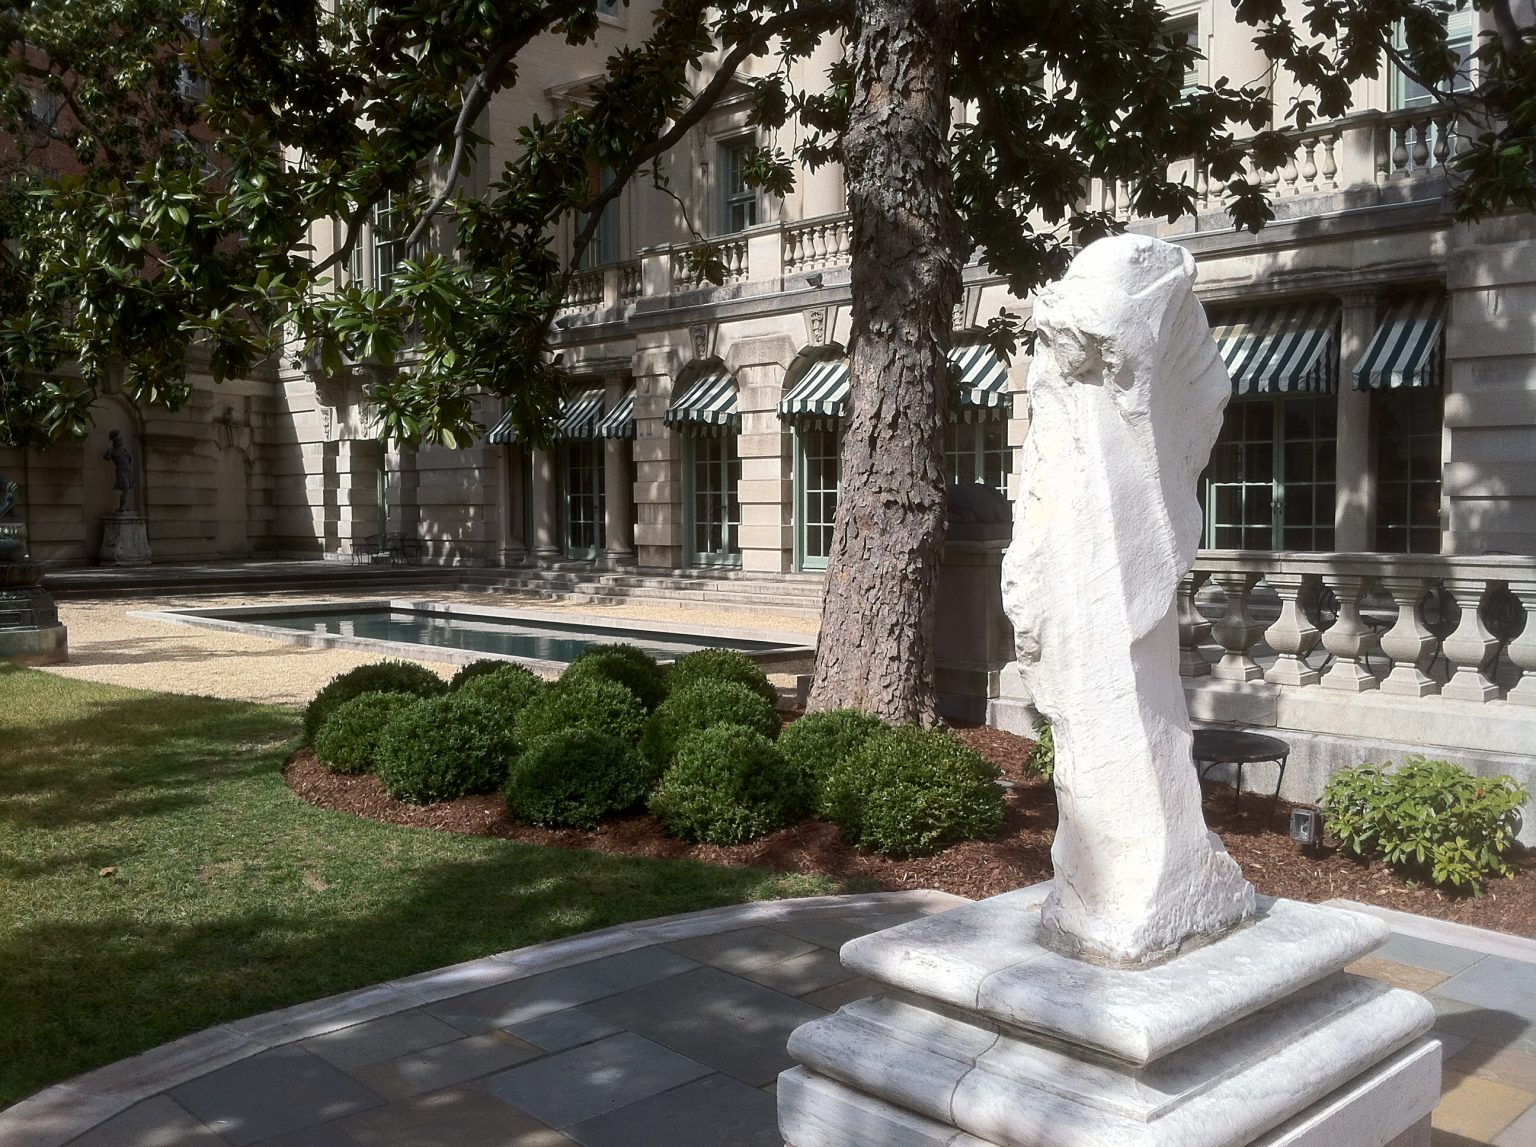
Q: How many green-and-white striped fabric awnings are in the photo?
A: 8